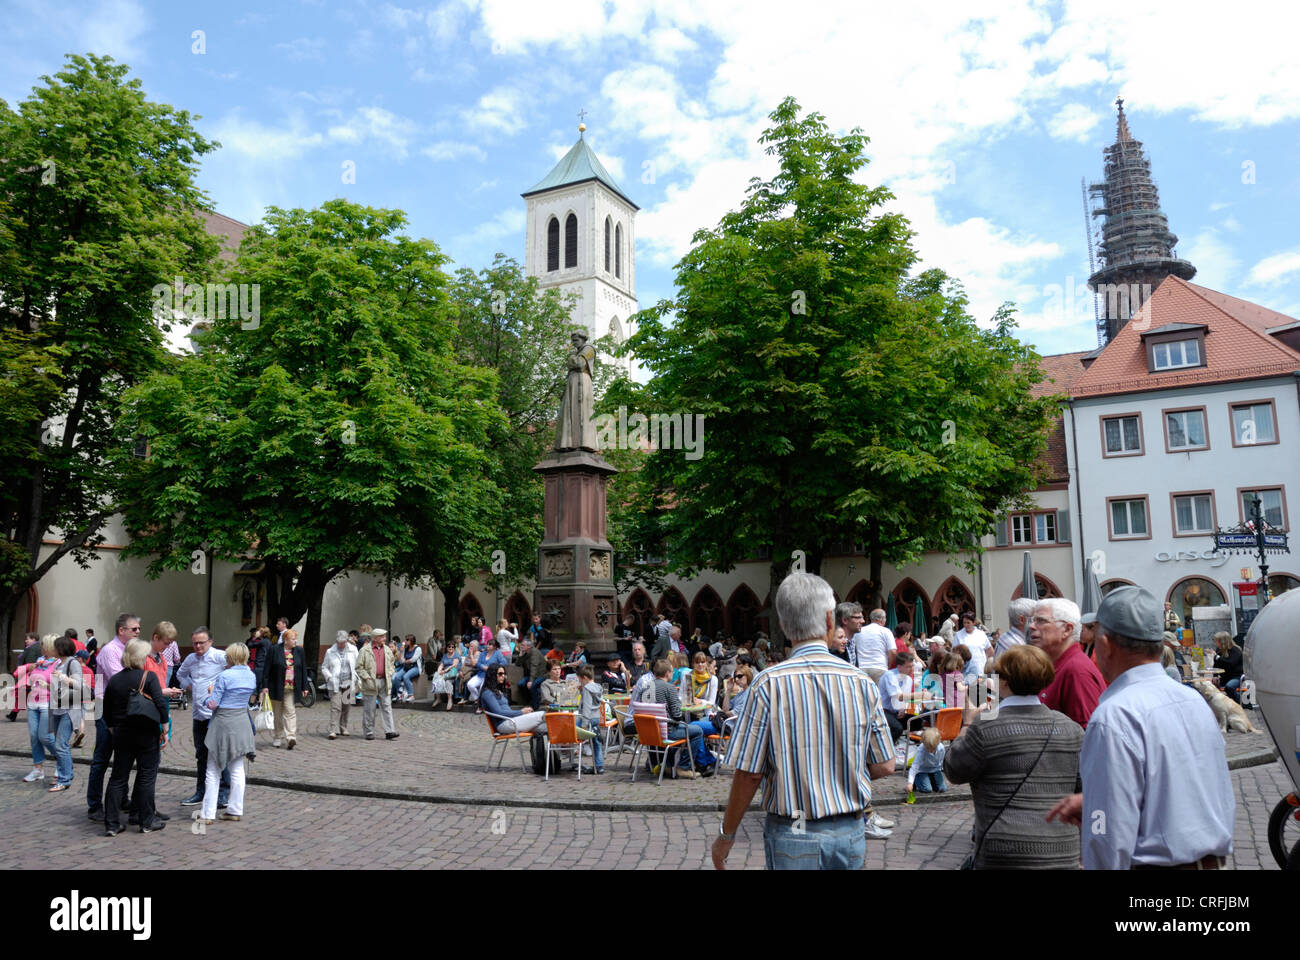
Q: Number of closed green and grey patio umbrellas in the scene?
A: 4